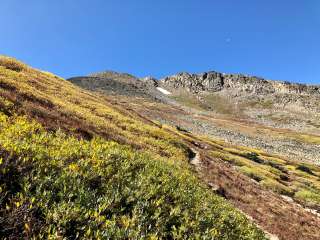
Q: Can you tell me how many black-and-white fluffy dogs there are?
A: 0